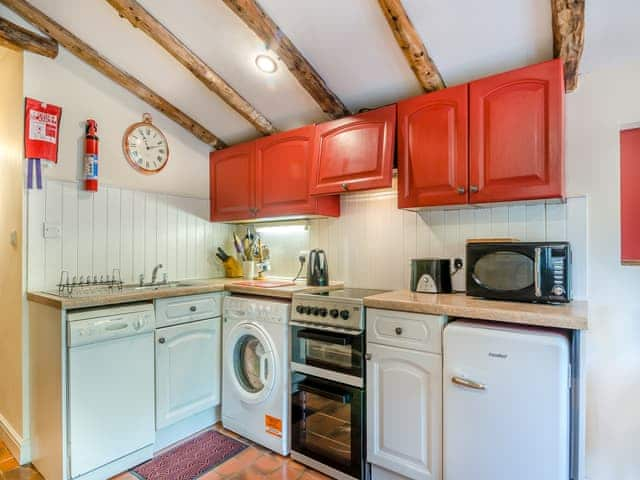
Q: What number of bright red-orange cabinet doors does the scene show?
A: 5